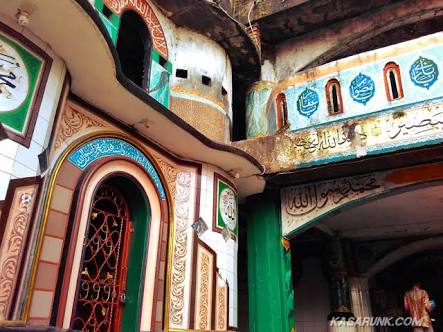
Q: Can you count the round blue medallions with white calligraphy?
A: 3